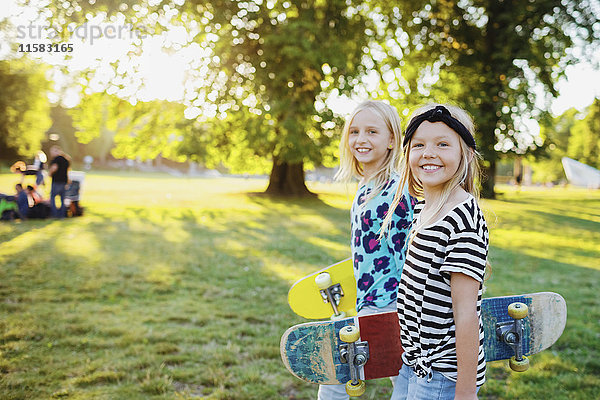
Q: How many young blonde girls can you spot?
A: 2